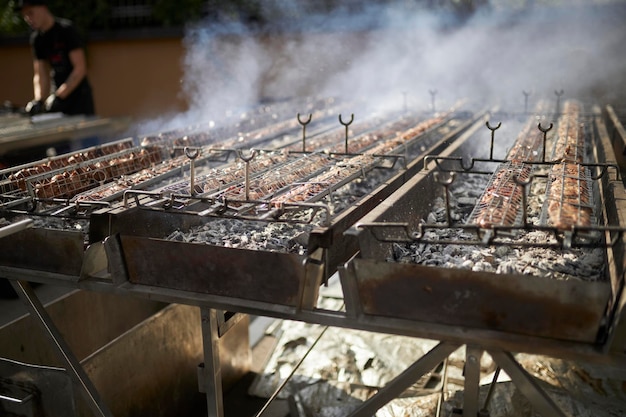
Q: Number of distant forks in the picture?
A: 4